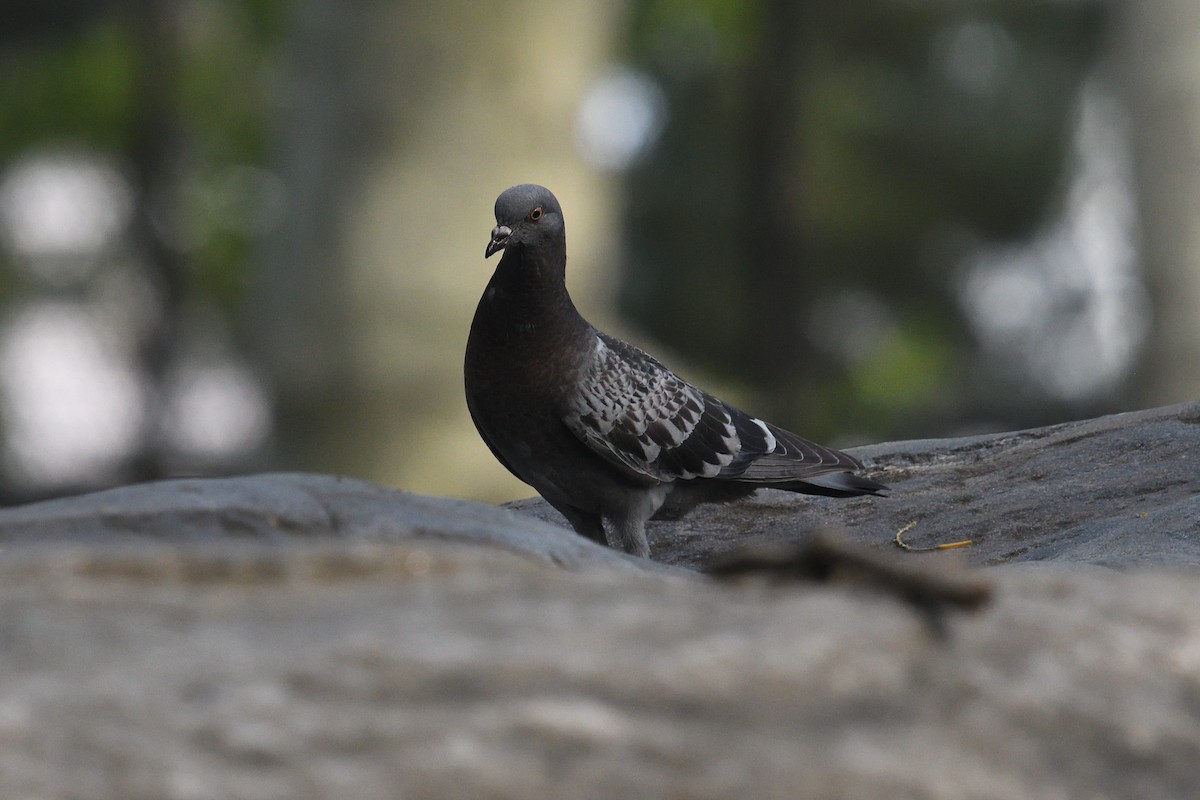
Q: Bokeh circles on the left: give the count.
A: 3